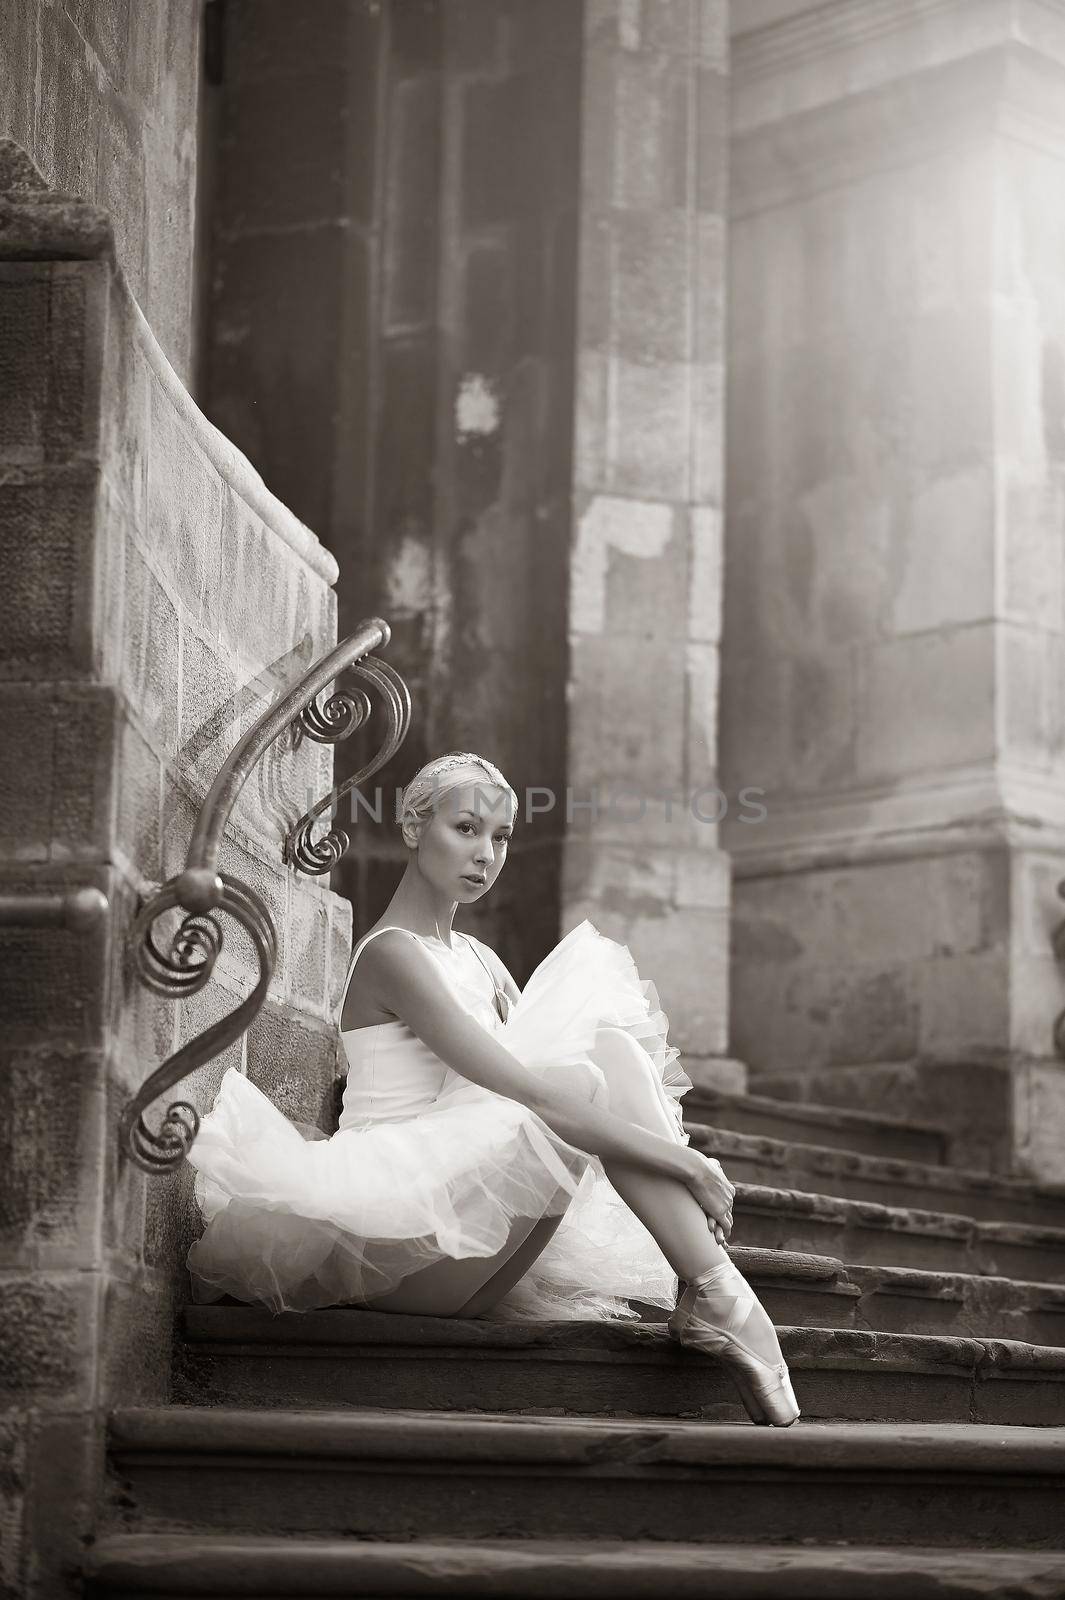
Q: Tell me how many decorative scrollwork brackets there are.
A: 2